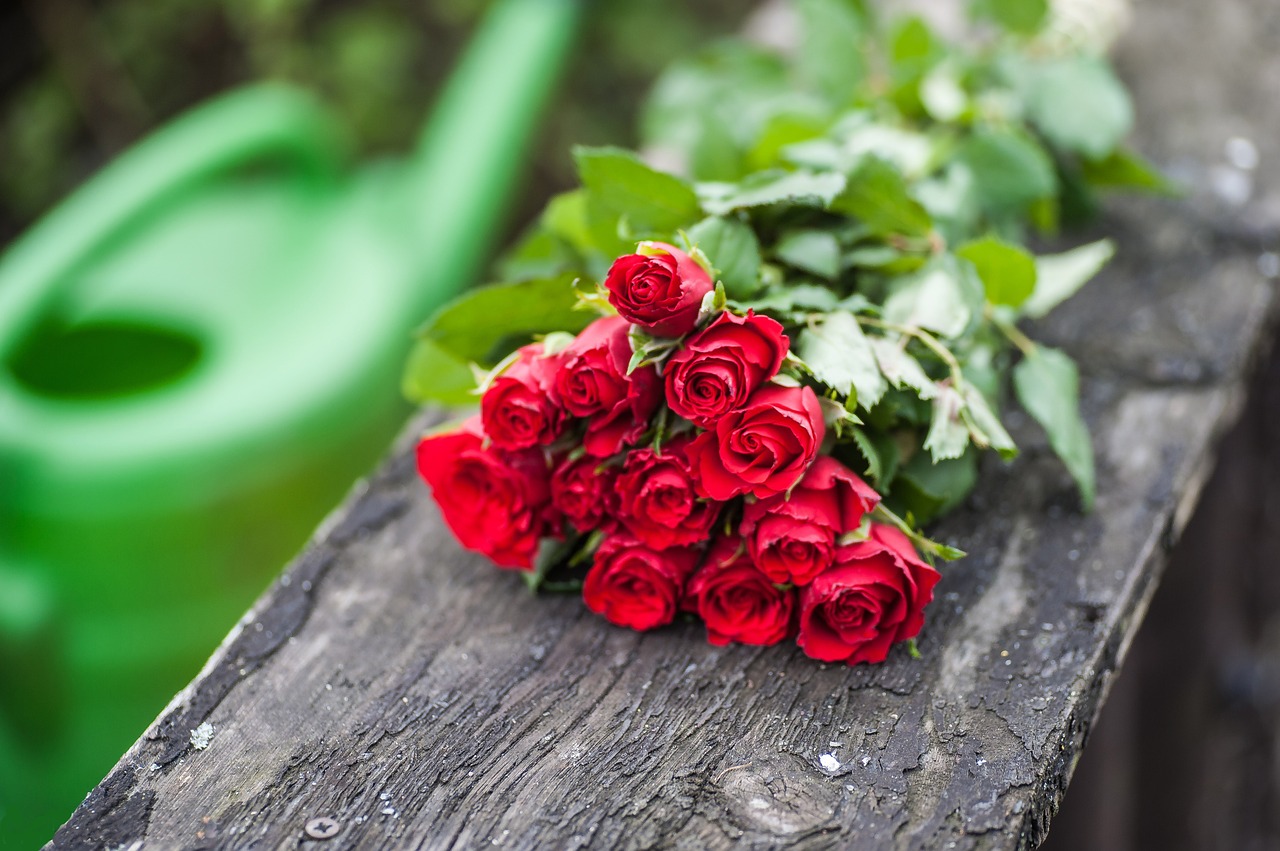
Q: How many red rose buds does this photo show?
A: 12